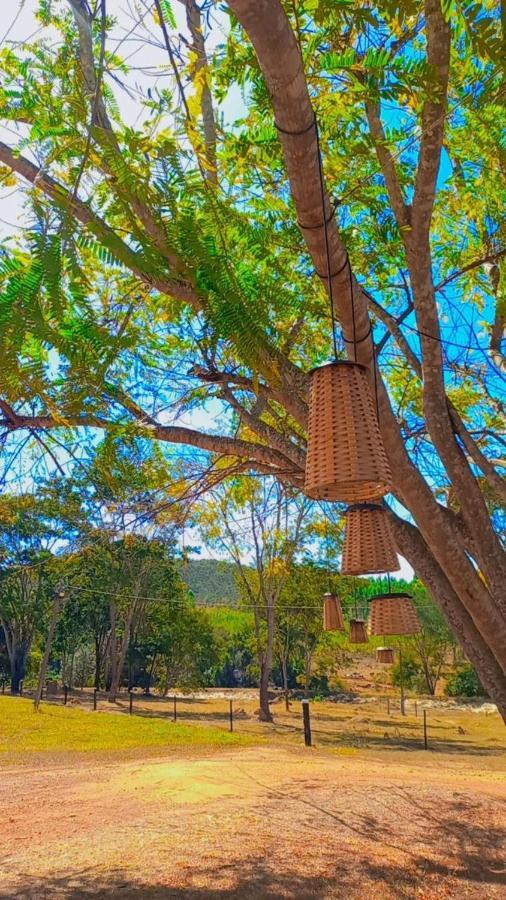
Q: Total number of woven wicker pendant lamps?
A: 6